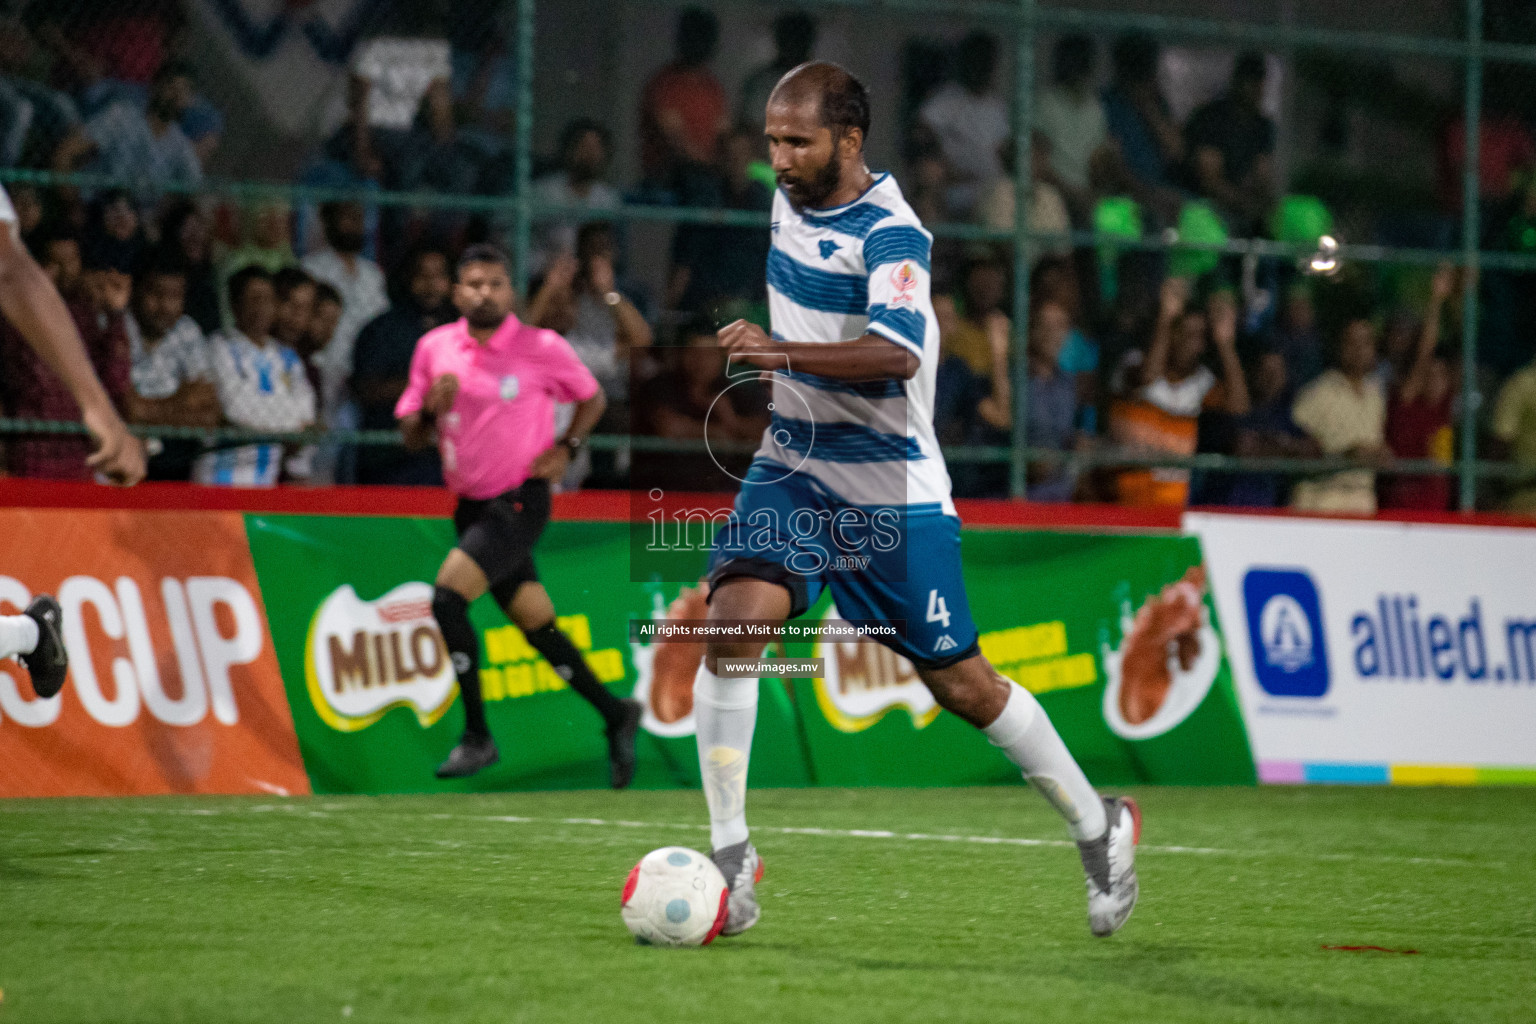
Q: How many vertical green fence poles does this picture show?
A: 3